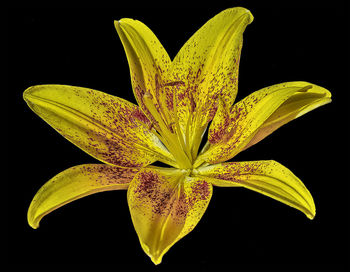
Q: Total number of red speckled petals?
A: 7